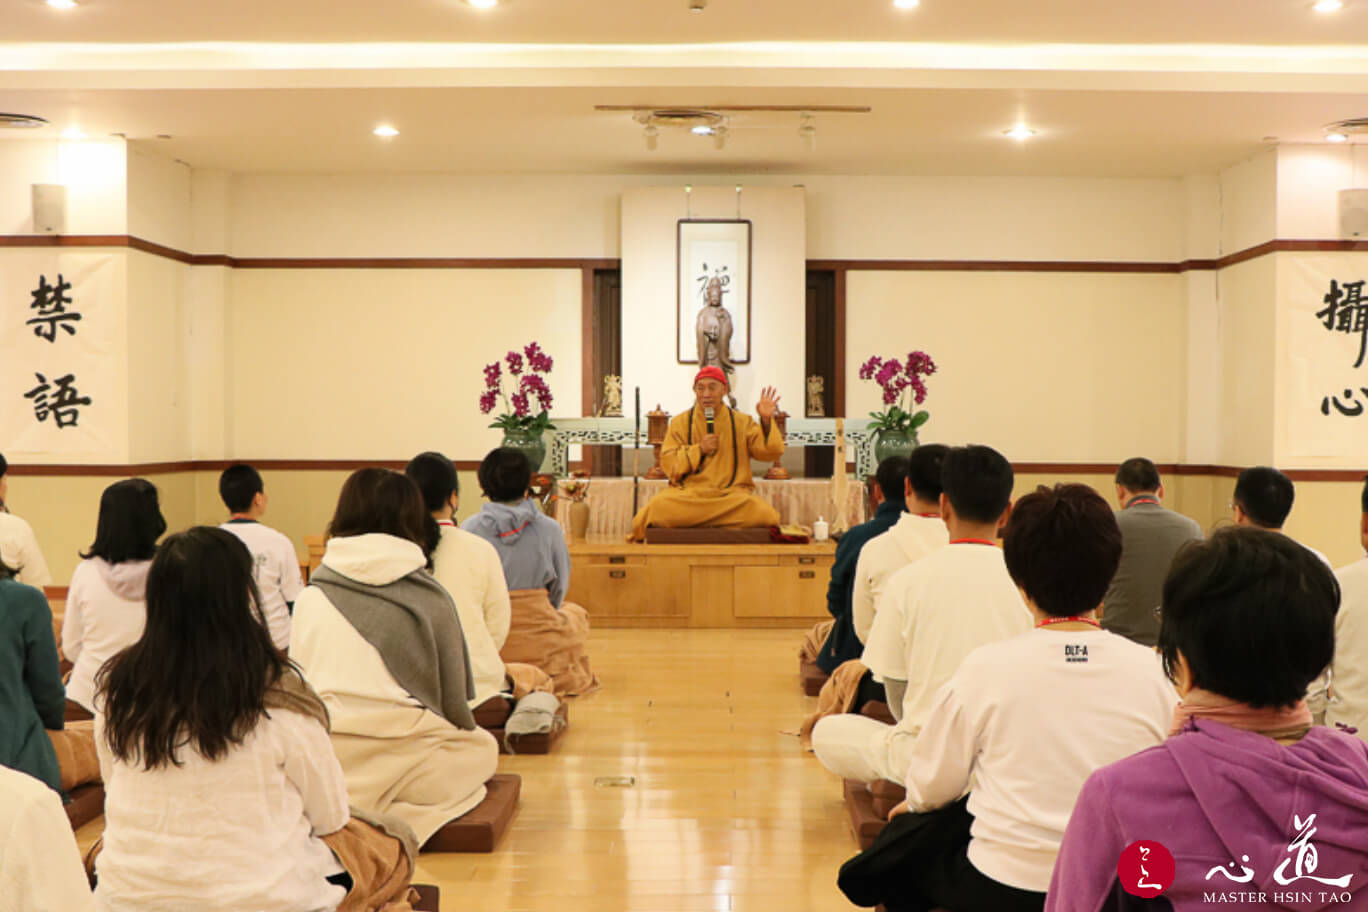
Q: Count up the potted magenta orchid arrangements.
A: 2